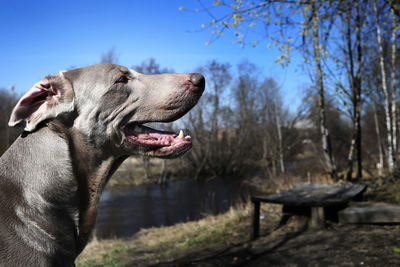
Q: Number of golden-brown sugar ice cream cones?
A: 0